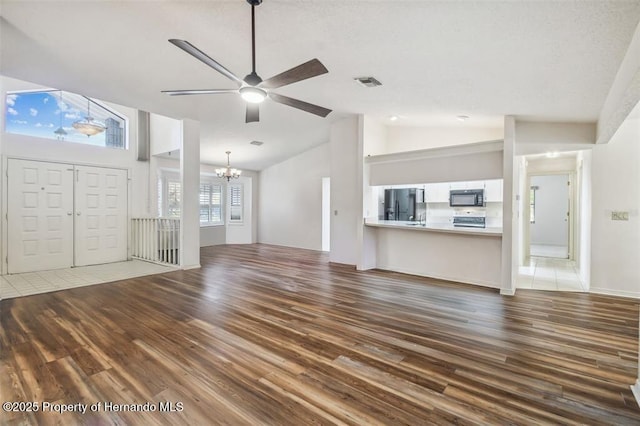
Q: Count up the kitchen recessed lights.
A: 2